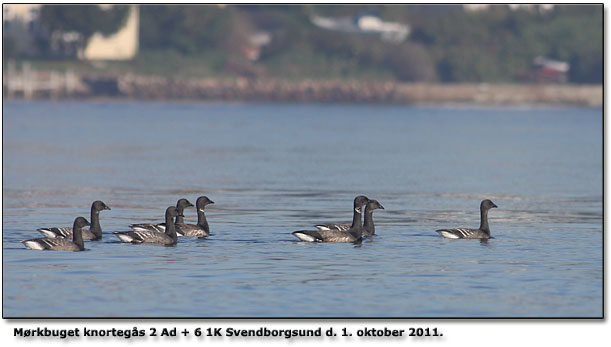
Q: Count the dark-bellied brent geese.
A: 8